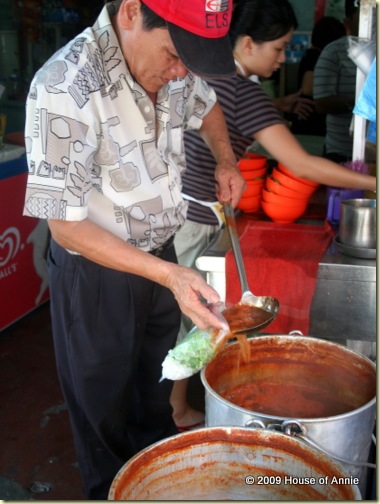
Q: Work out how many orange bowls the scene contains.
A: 10